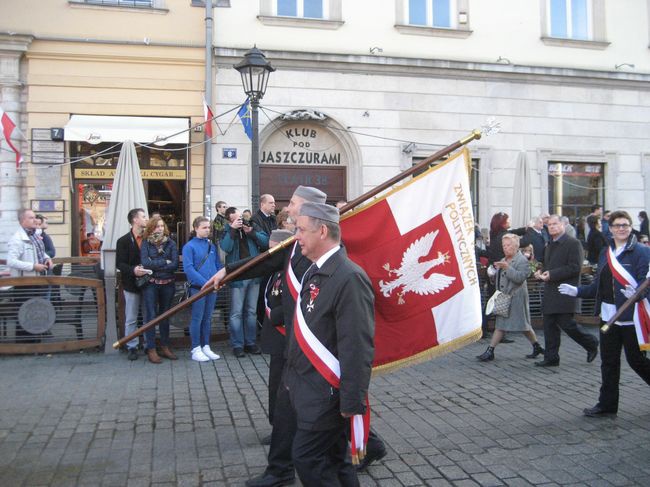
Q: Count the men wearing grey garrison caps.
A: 3